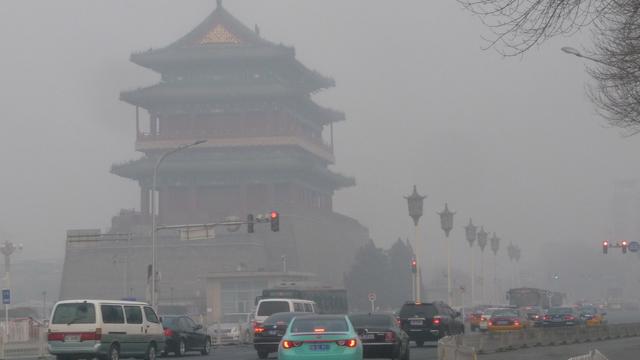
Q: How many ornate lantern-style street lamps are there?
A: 7